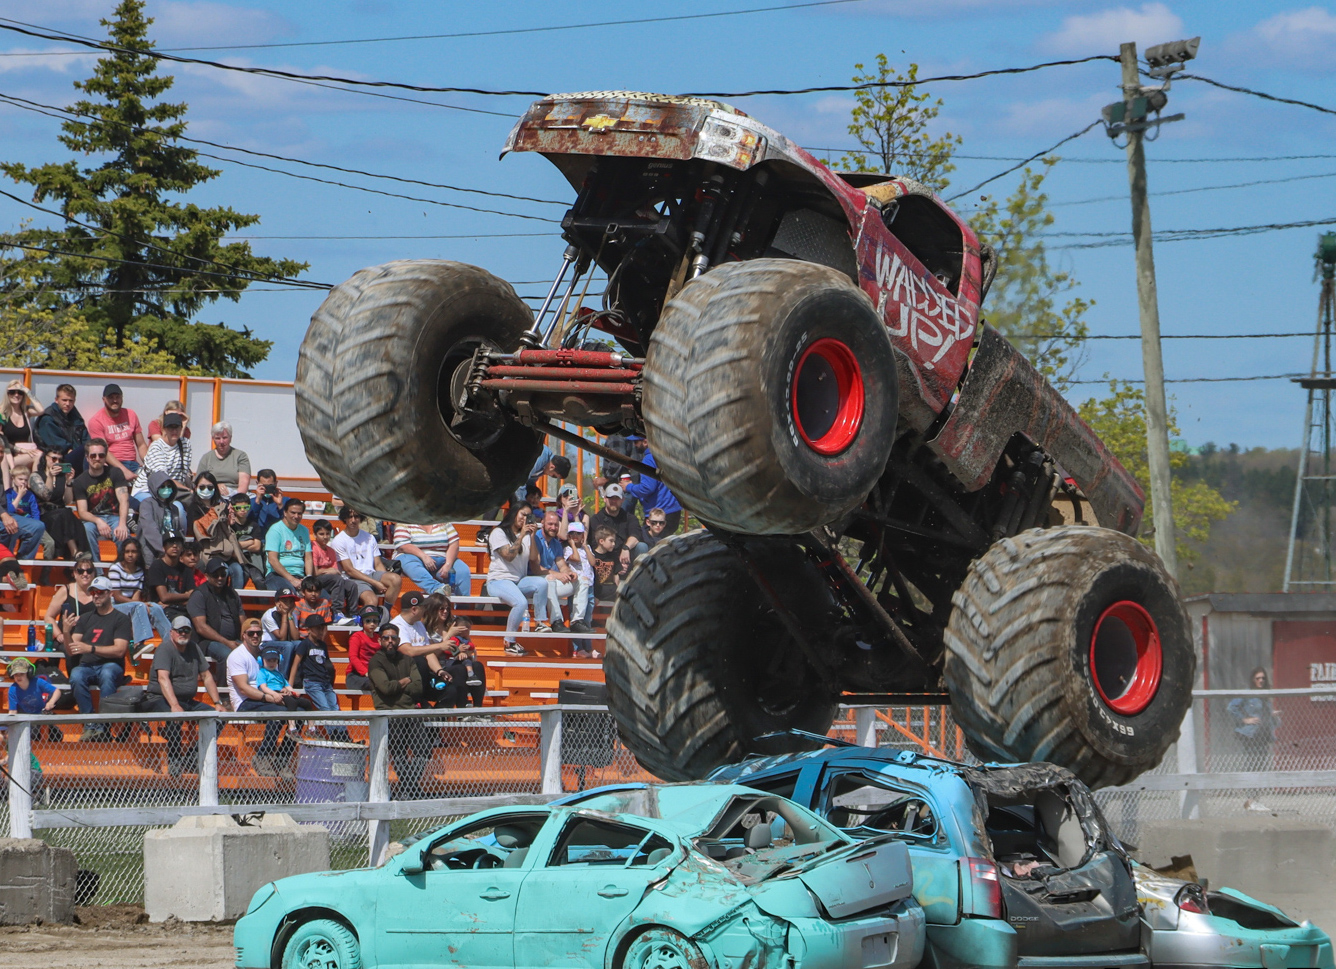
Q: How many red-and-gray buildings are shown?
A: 1